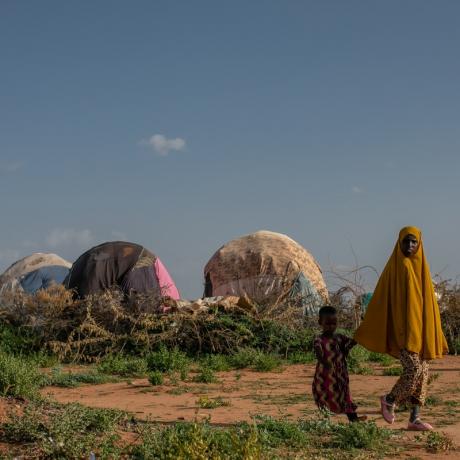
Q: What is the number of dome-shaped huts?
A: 3